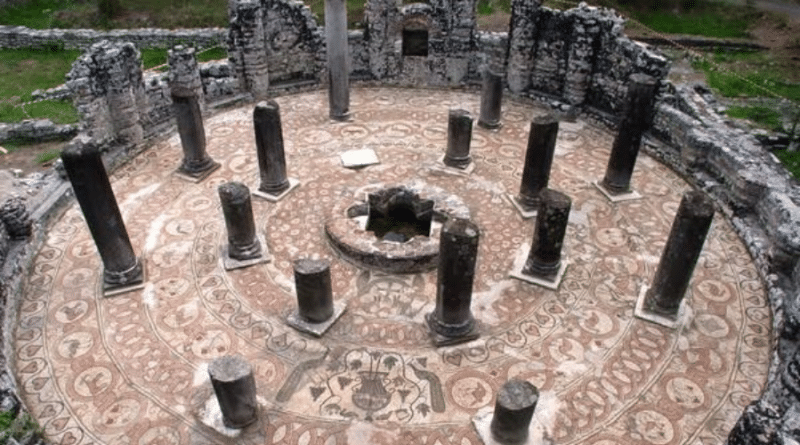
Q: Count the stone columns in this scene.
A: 15